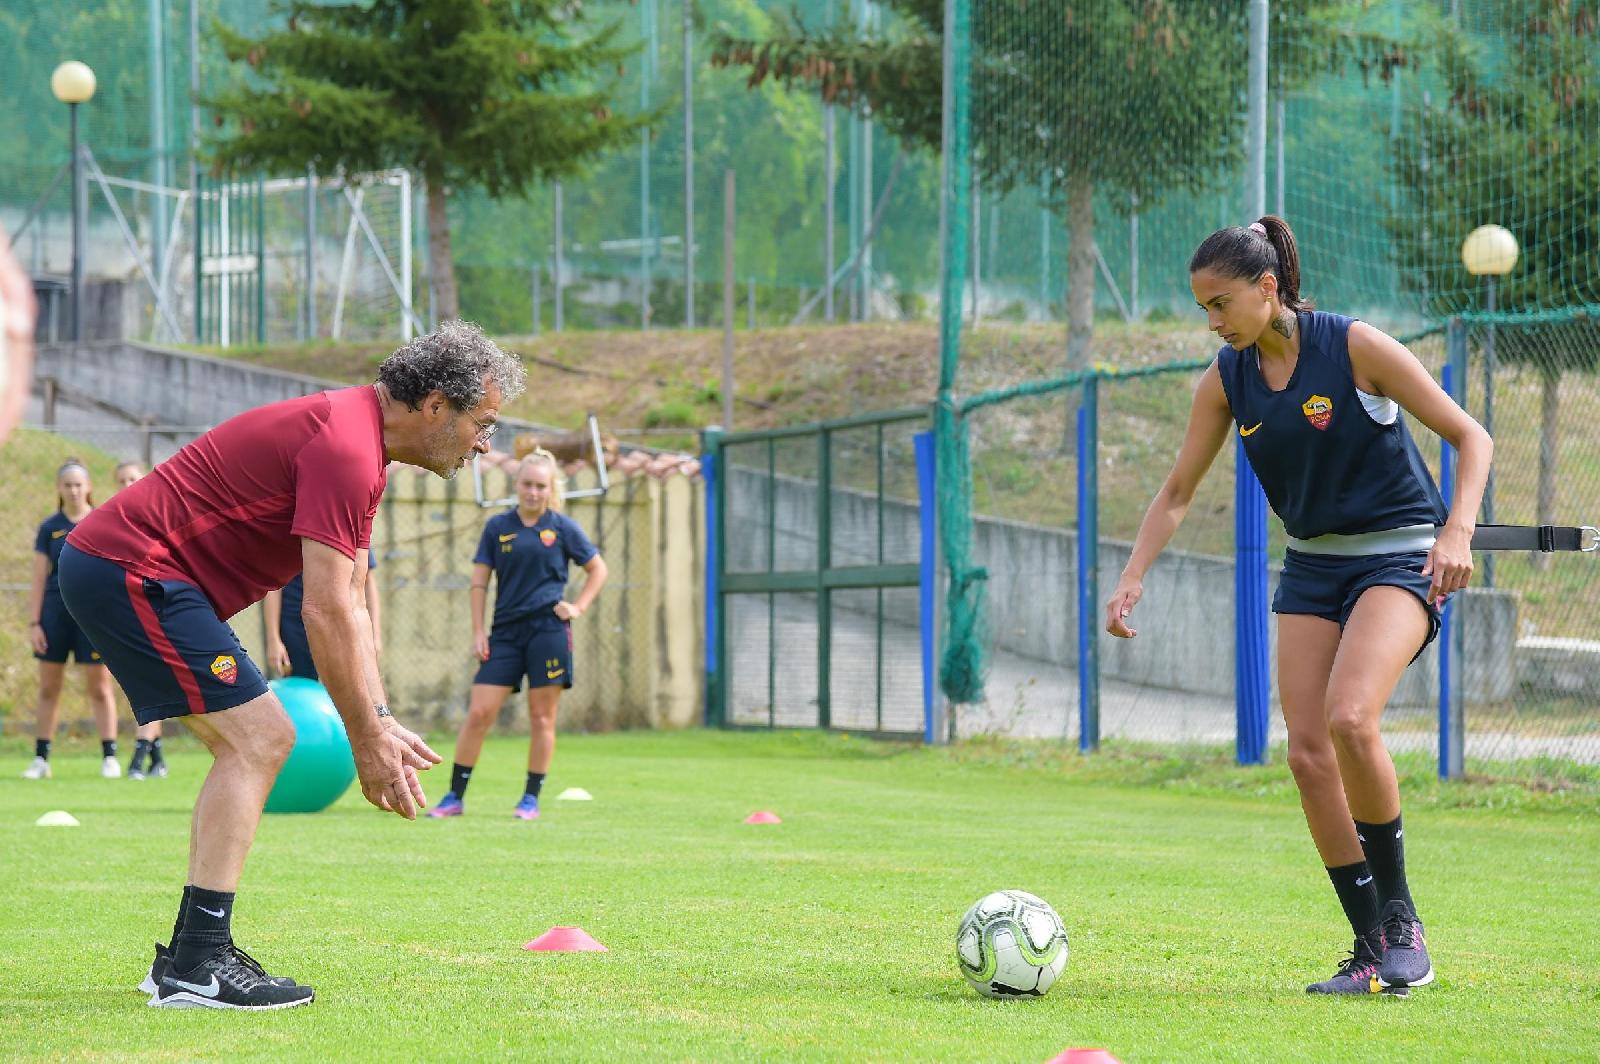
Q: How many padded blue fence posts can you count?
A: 5